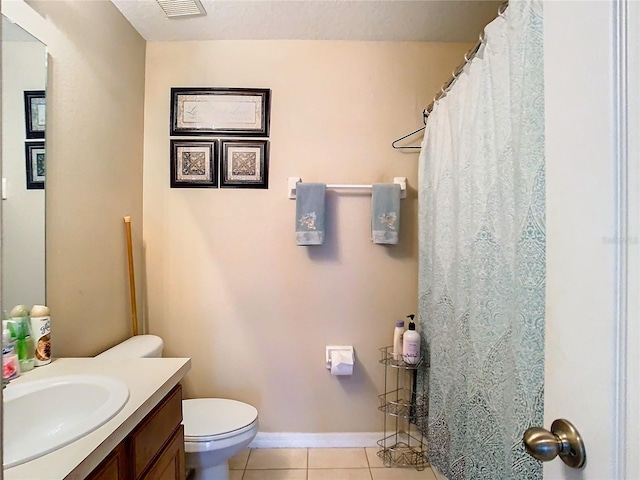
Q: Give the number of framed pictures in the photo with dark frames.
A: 3